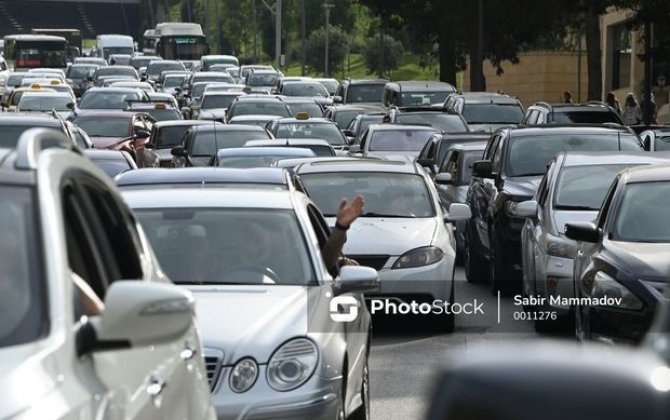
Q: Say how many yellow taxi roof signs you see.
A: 4